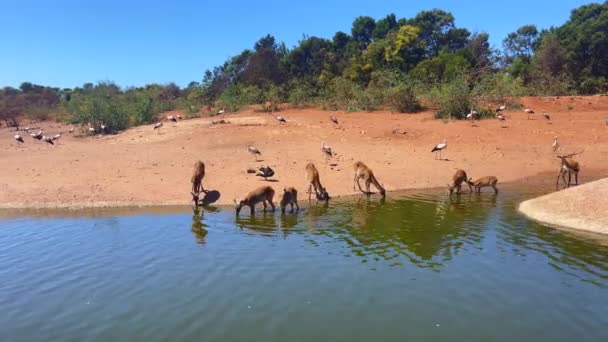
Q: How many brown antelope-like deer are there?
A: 8